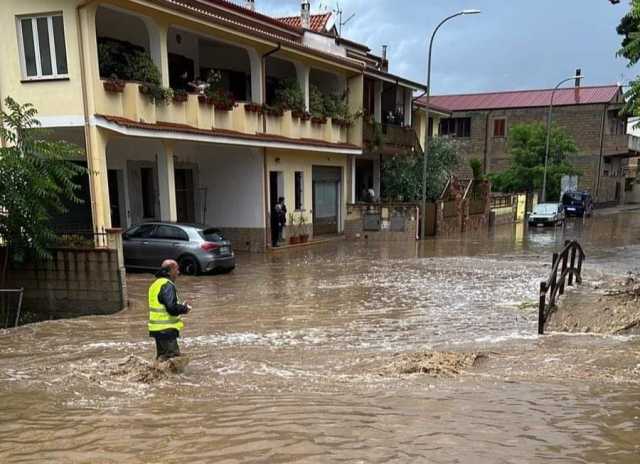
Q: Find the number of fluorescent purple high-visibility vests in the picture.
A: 0